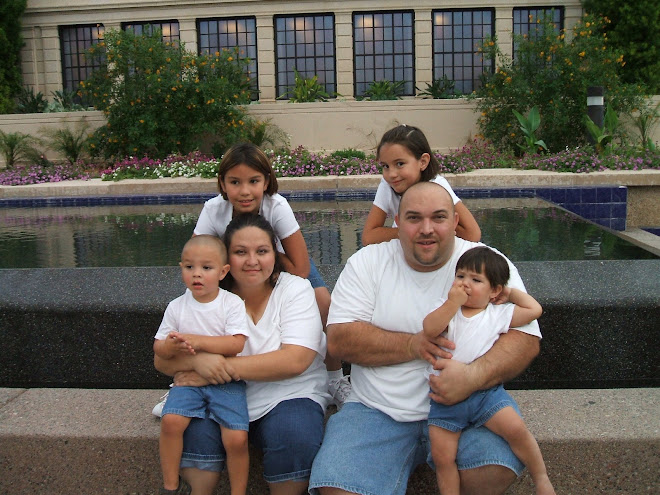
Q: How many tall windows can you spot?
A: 7